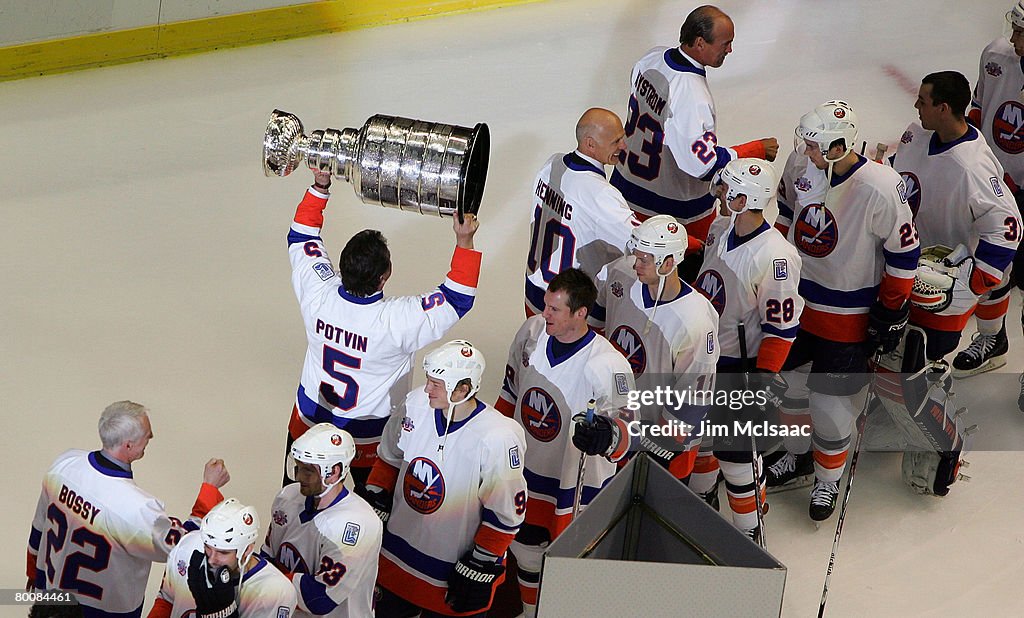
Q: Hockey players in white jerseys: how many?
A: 13